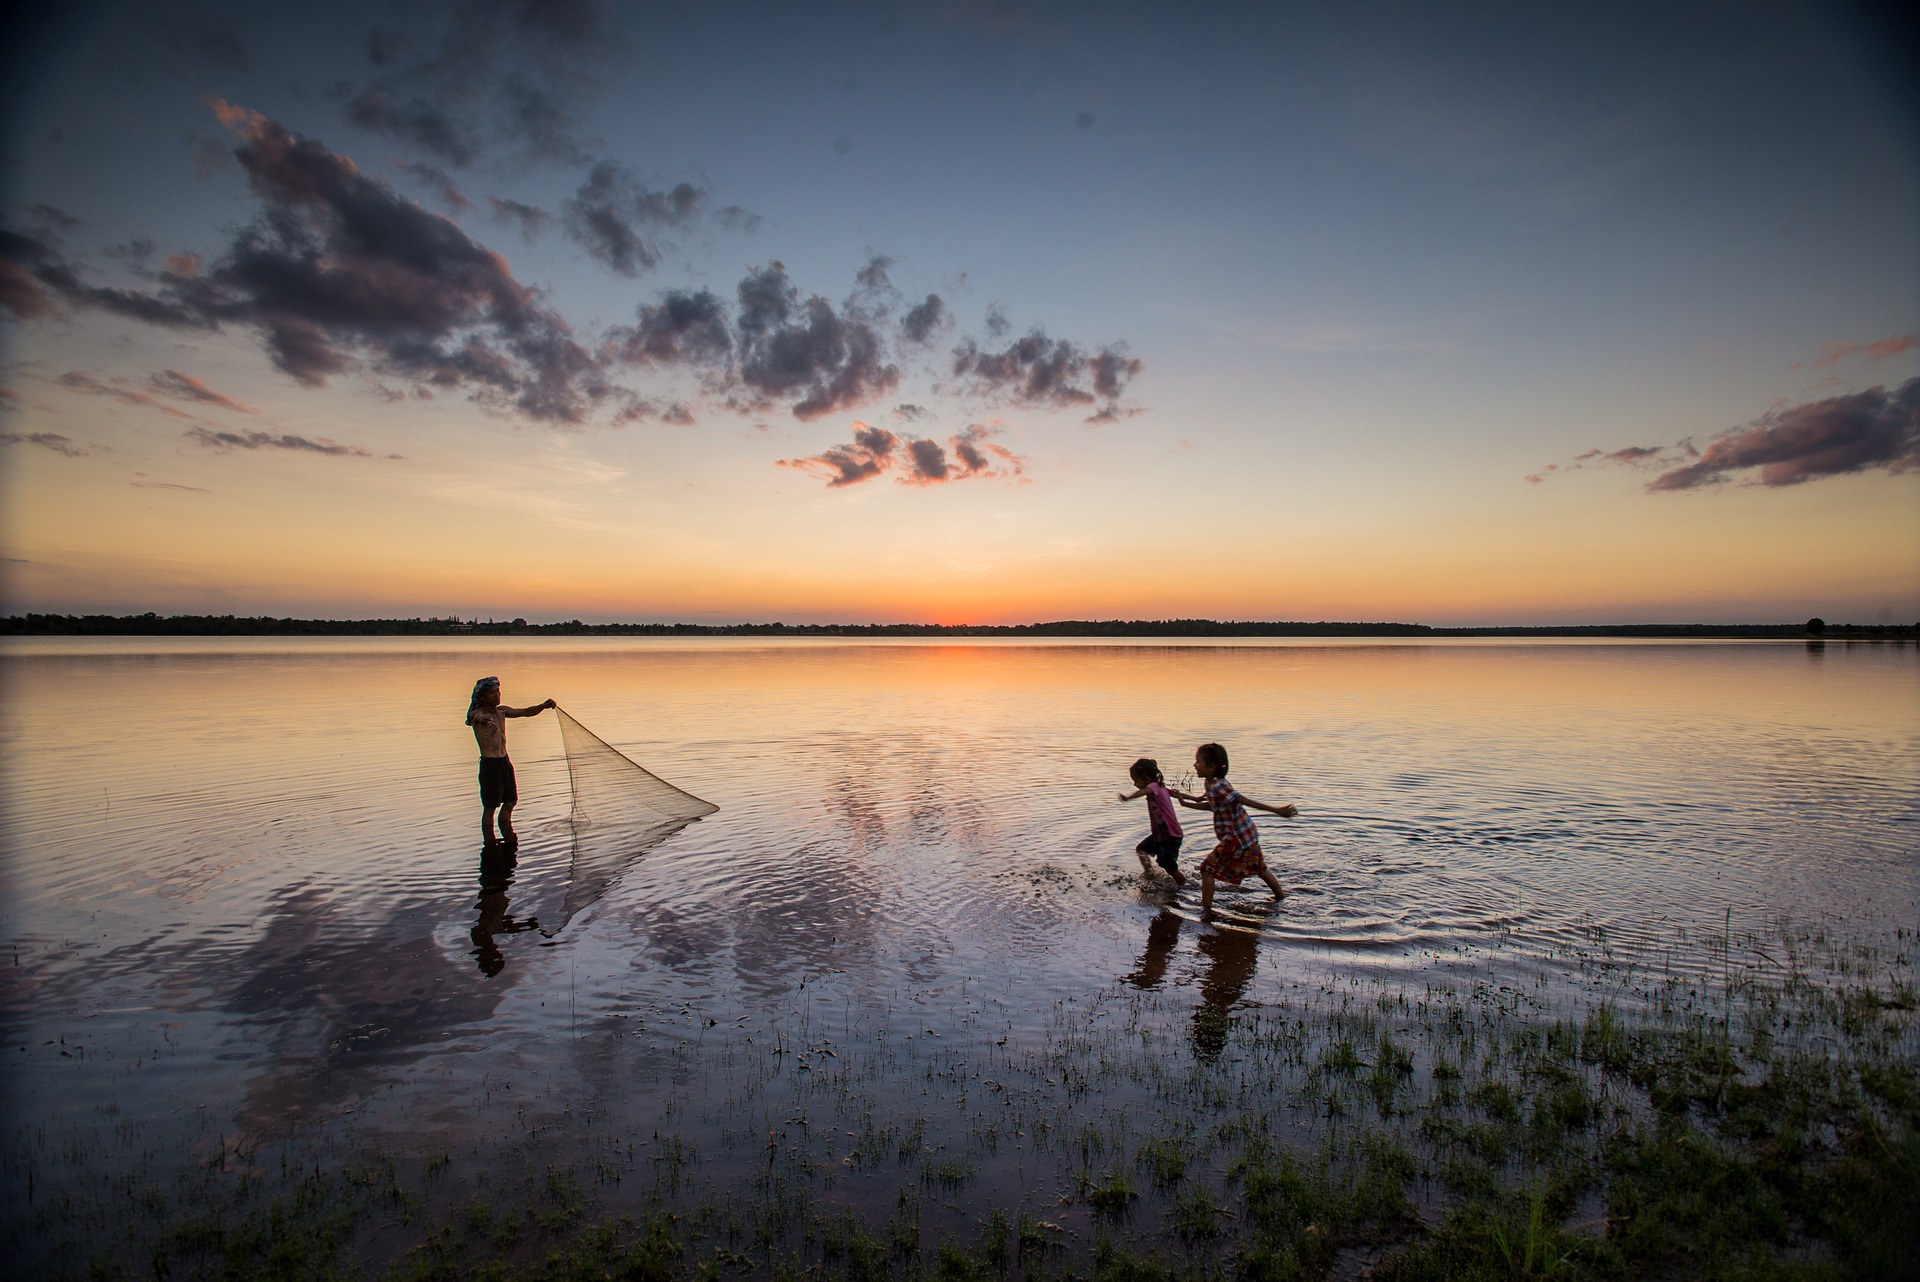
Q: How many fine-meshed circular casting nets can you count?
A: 1